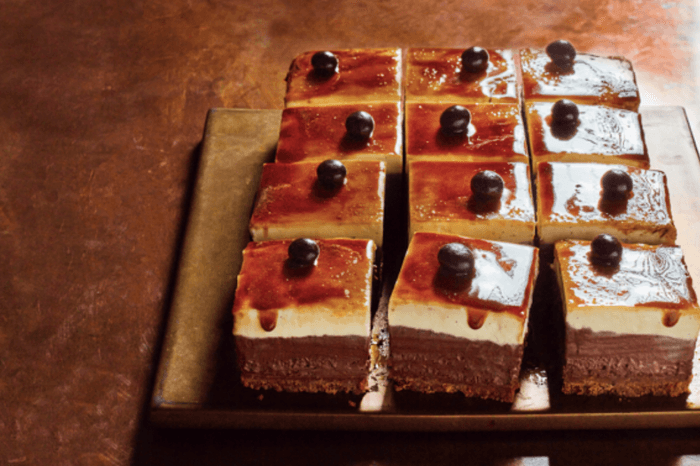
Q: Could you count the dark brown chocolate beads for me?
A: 12